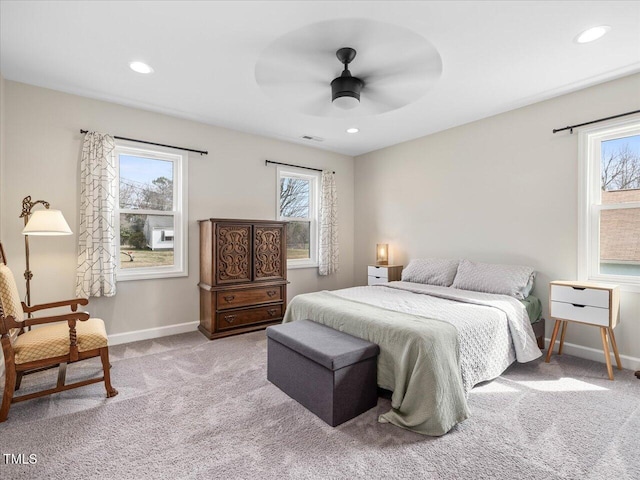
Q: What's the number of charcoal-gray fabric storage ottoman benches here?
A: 1